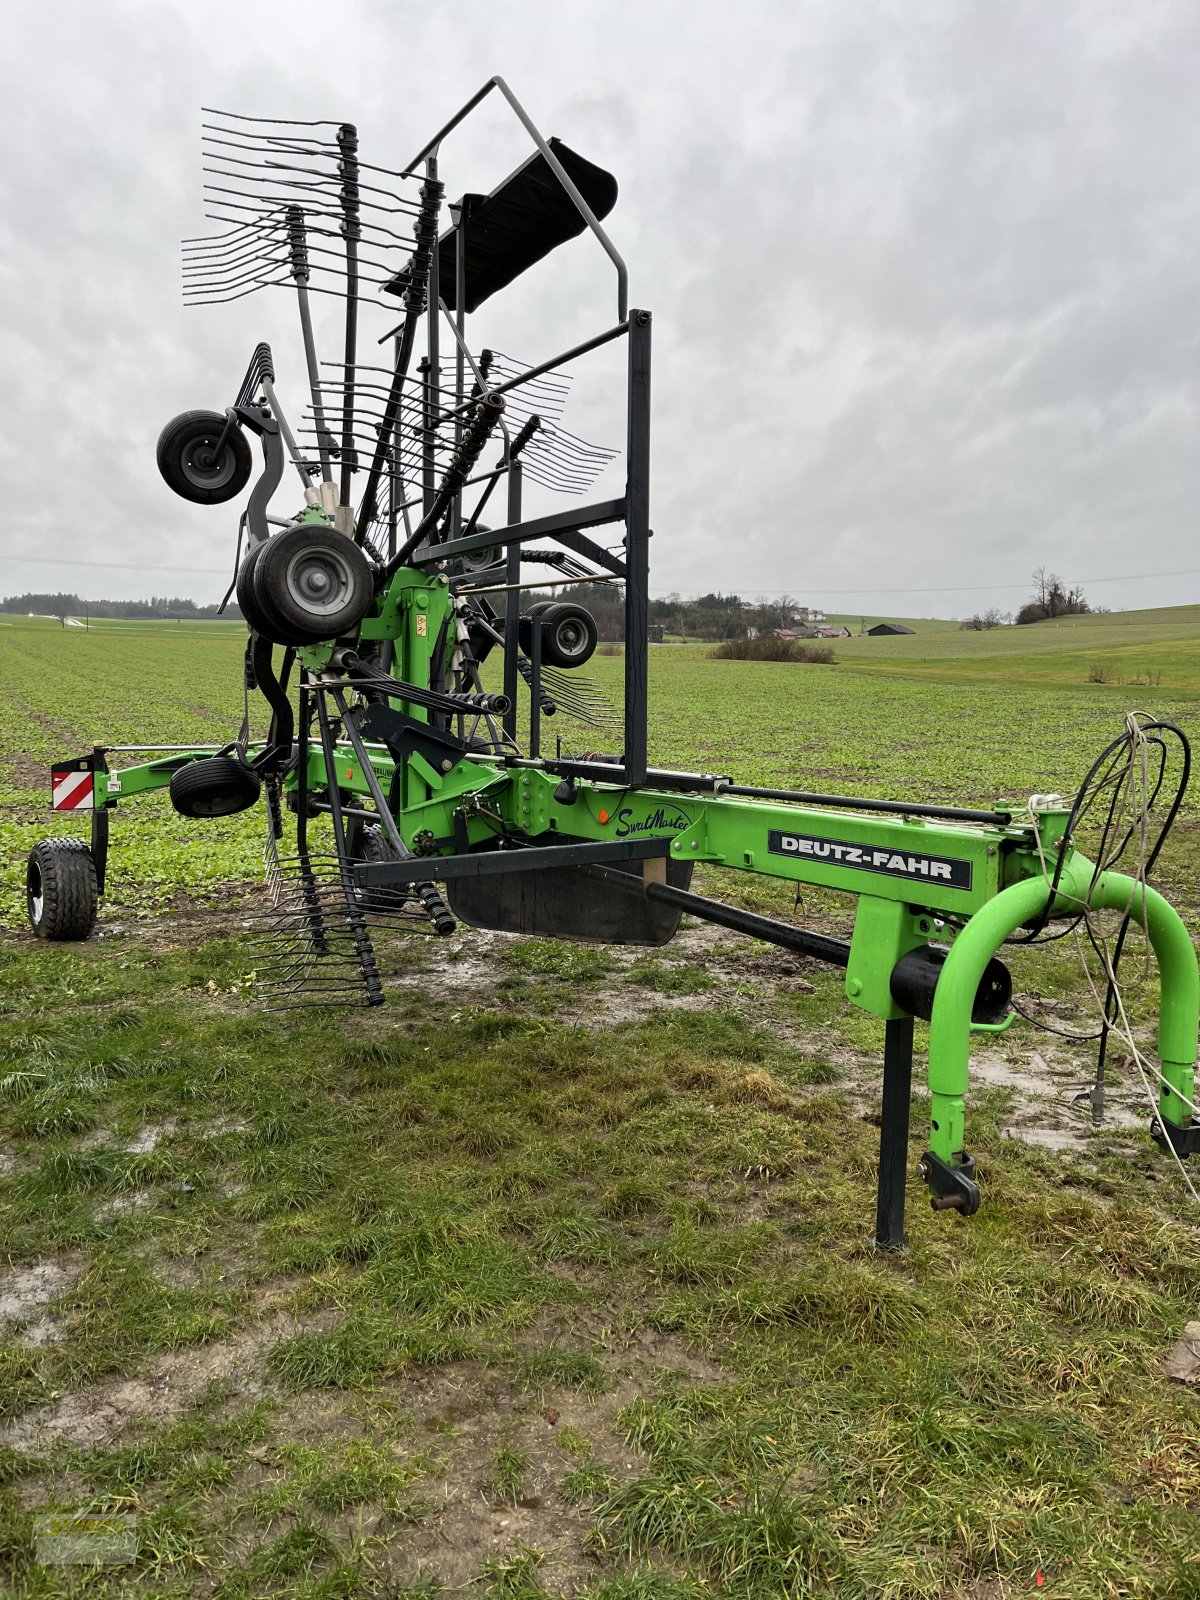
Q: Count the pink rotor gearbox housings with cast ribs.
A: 0